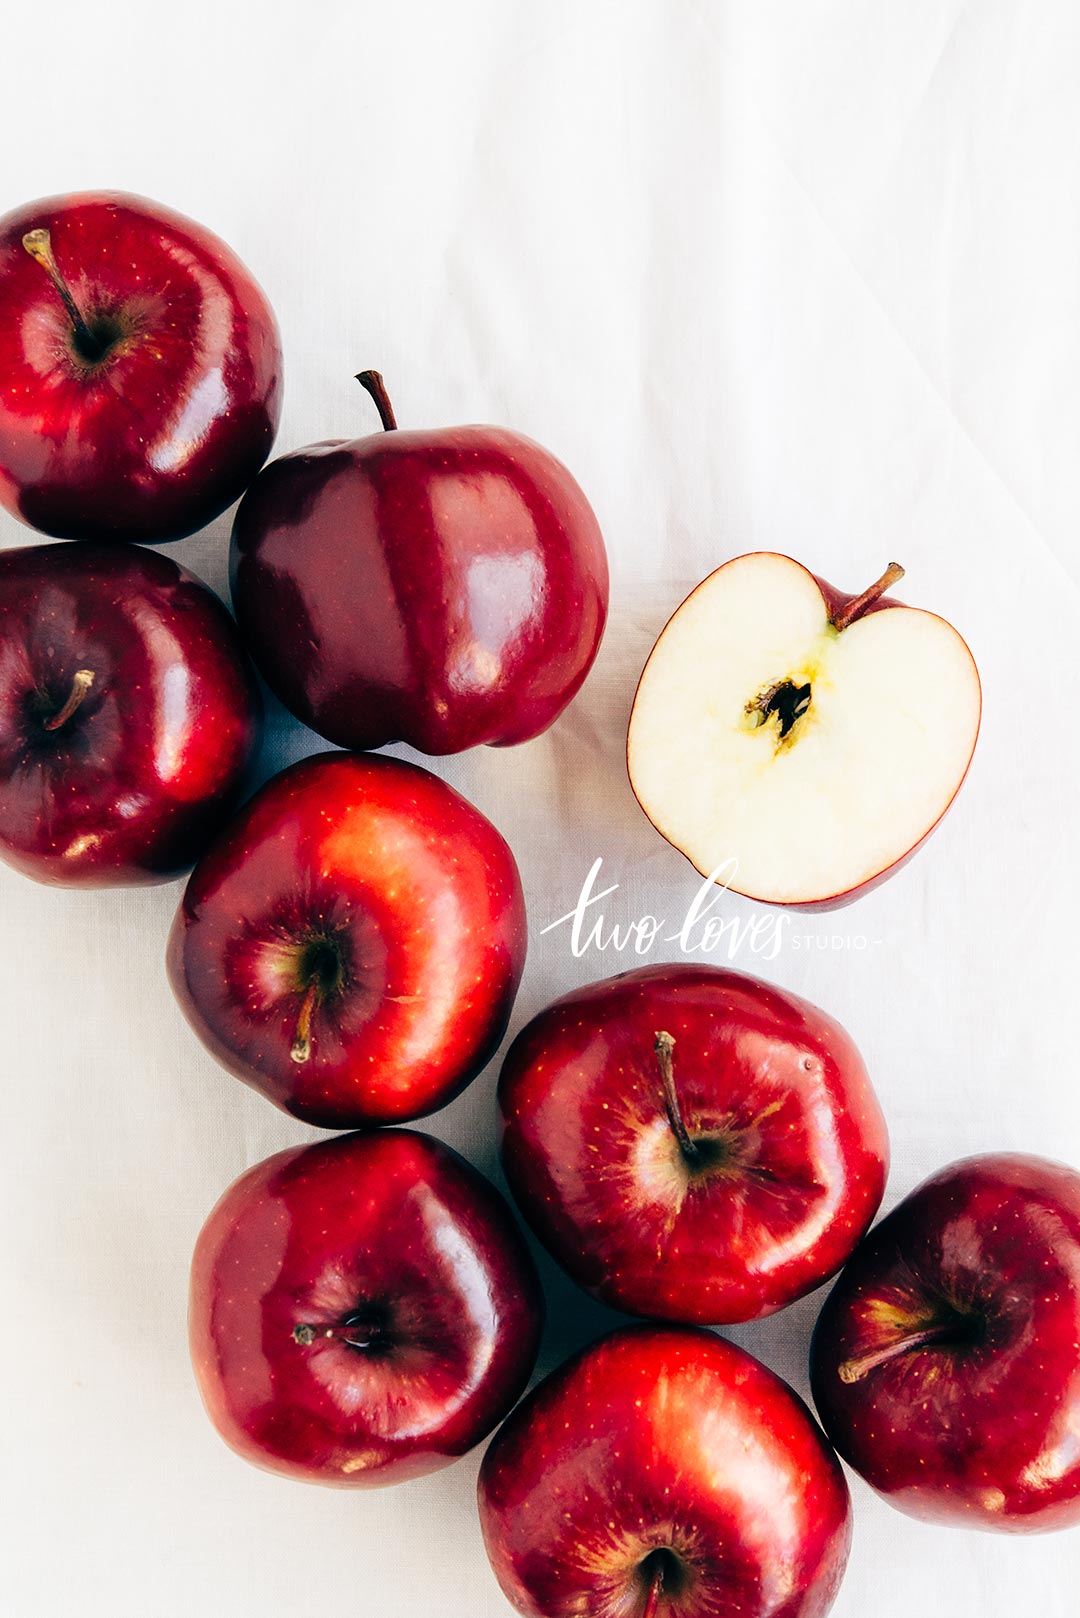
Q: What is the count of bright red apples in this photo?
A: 8